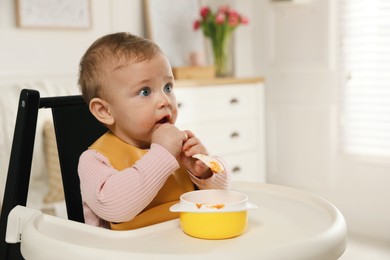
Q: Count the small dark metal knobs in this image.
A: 4